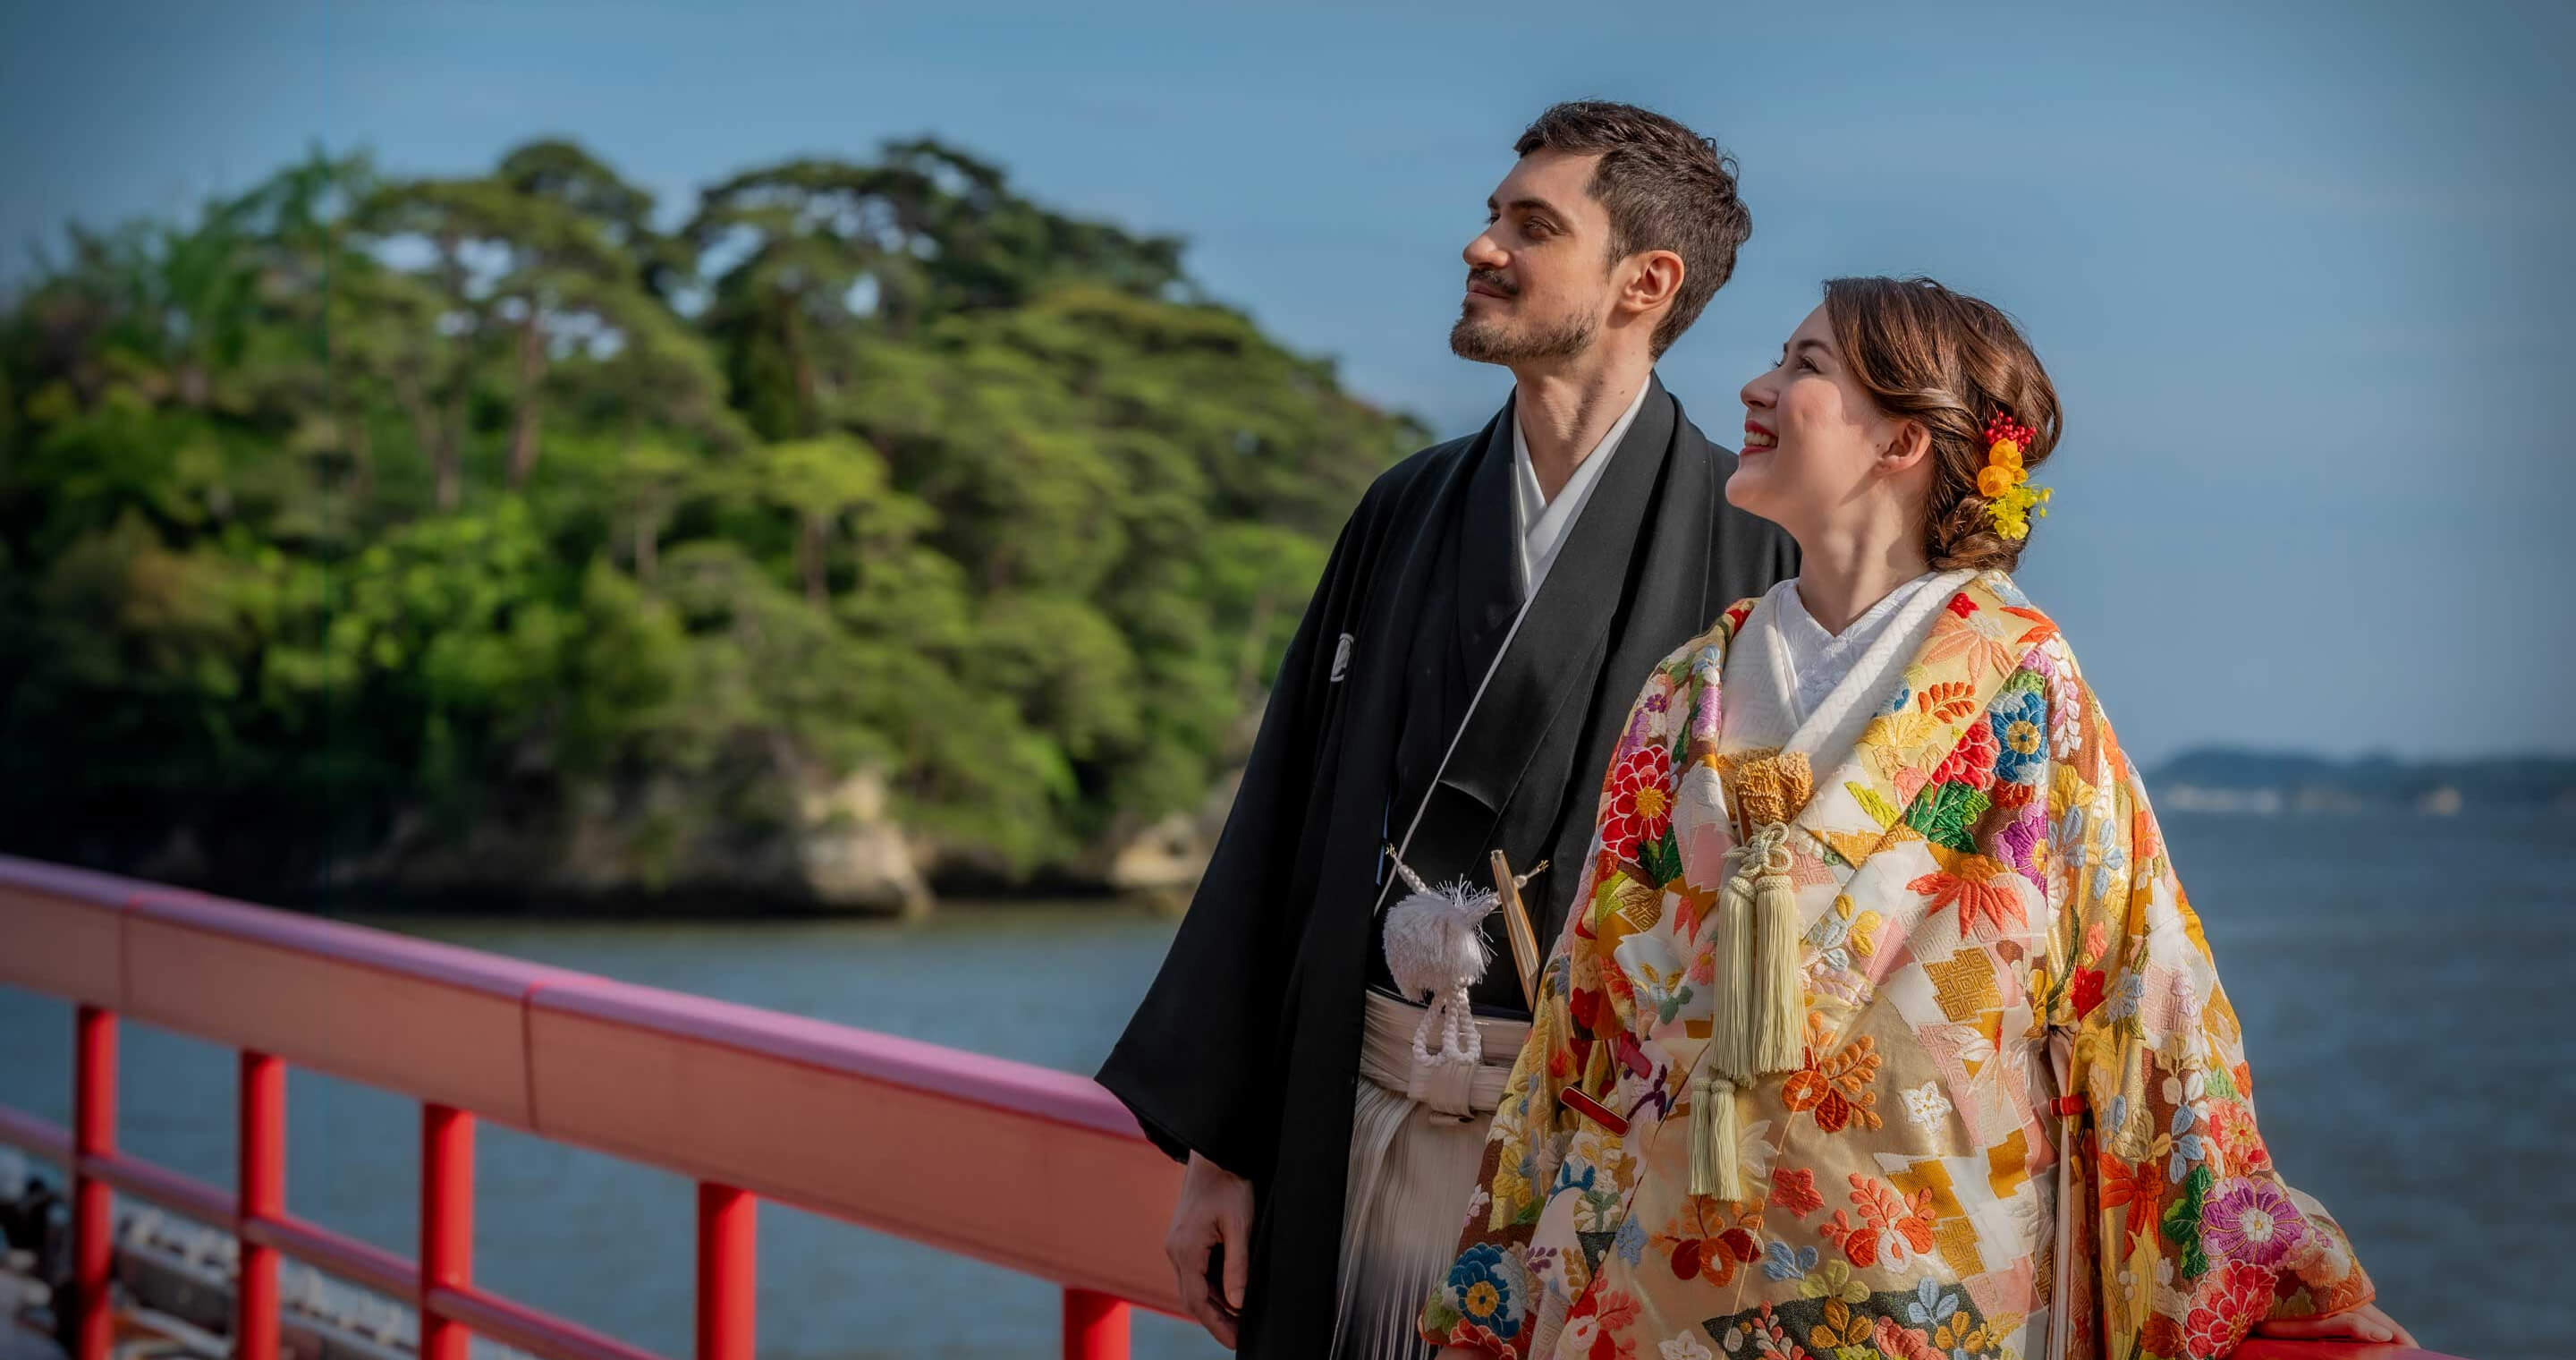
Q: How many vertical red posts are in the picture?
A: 5